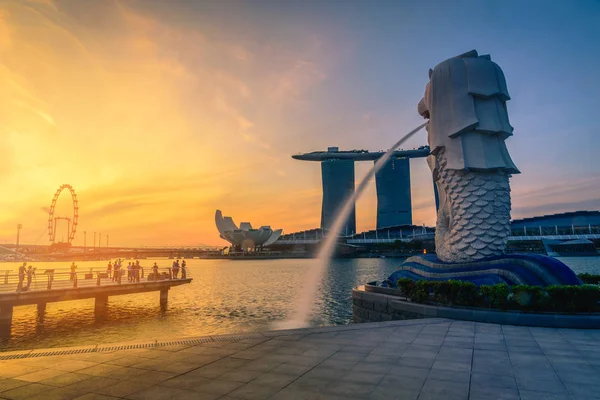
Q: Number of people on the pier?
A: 13